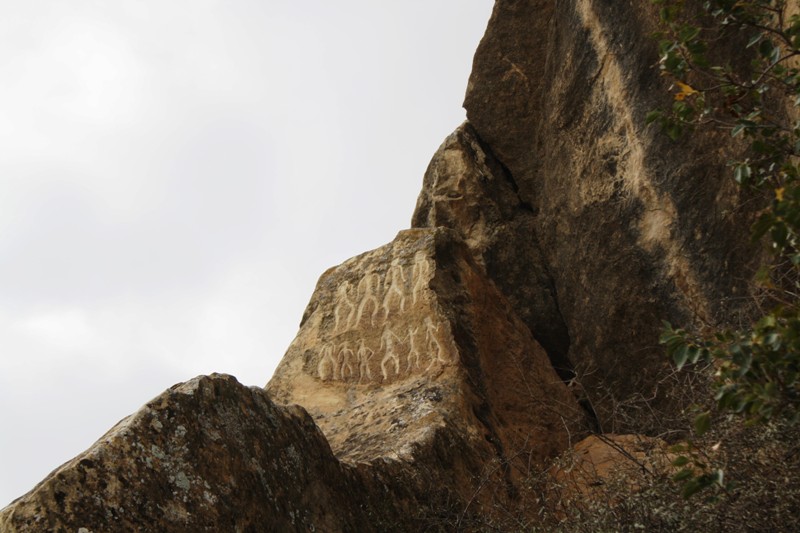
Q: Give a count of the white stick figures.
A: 10